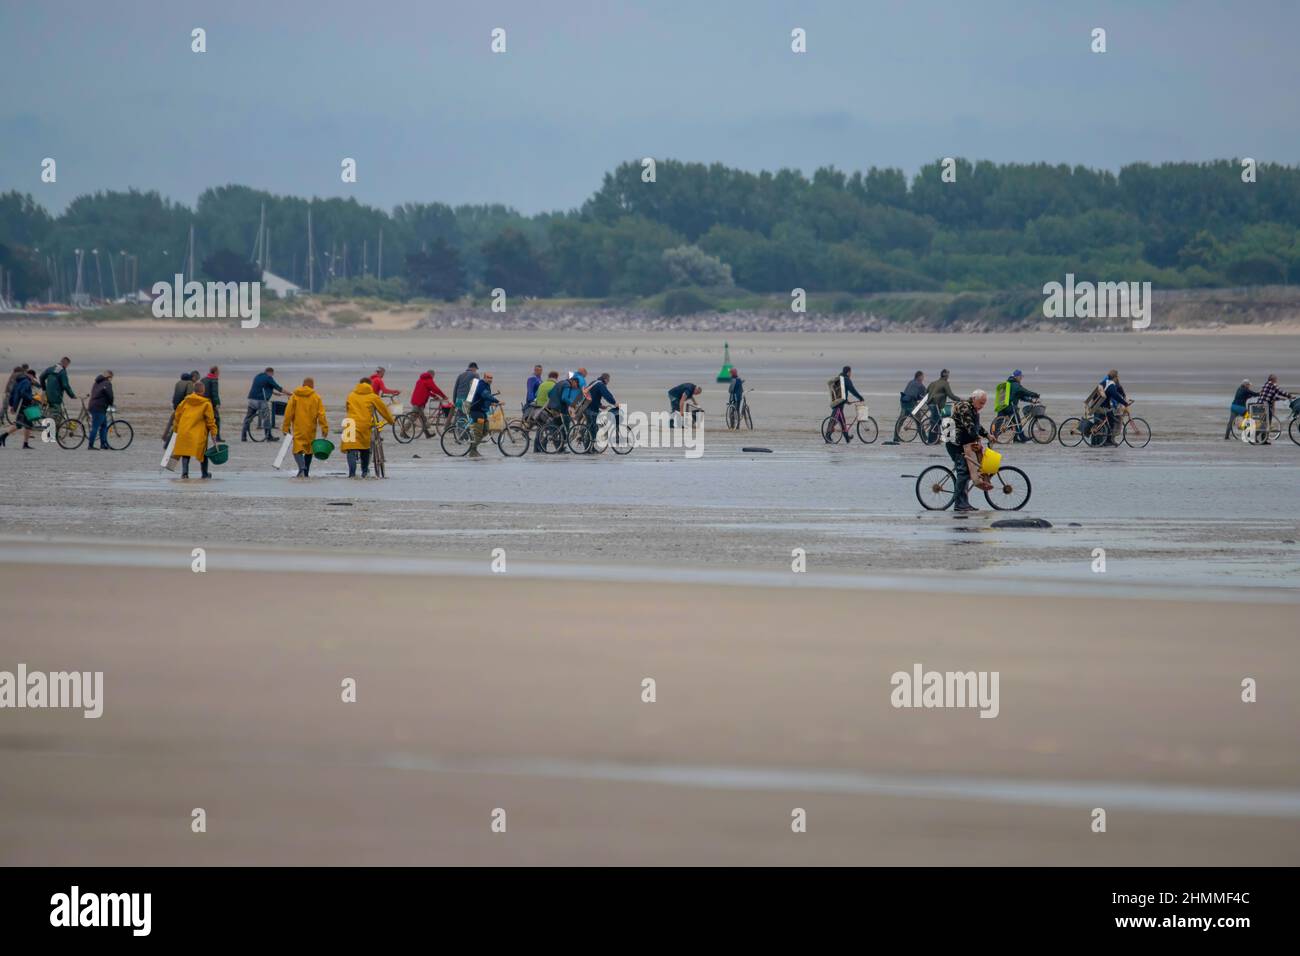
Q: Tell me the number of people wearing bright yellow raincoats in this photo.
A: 3